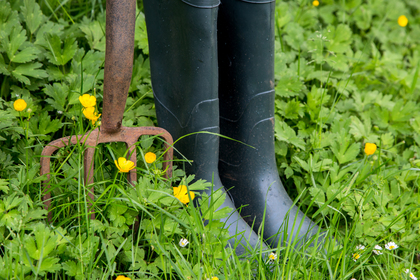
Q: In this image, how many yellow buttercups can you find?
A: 10